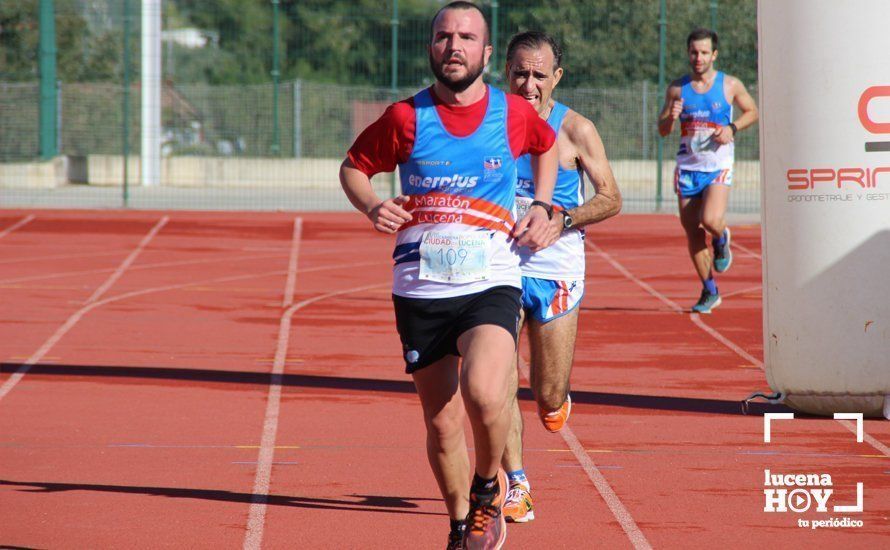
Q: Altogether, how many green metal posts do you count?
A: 7